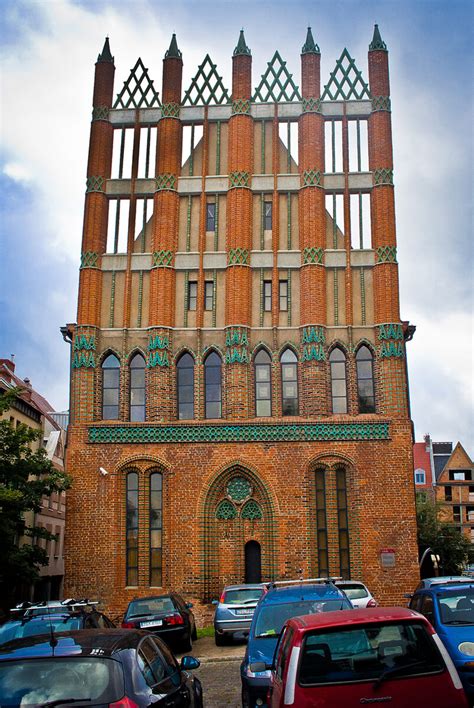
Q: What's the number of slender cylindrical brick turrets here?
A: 5